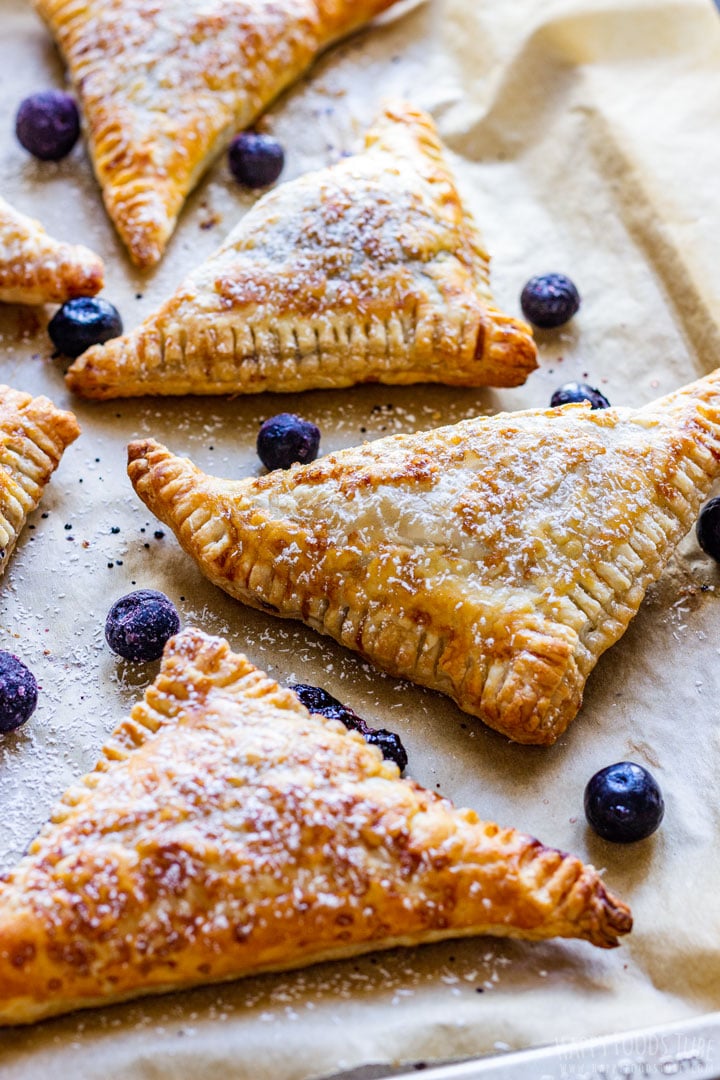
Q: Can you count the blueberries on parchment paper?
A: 10